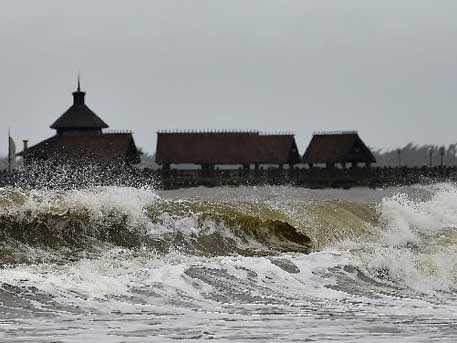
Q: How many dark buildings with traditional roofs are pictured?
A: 3